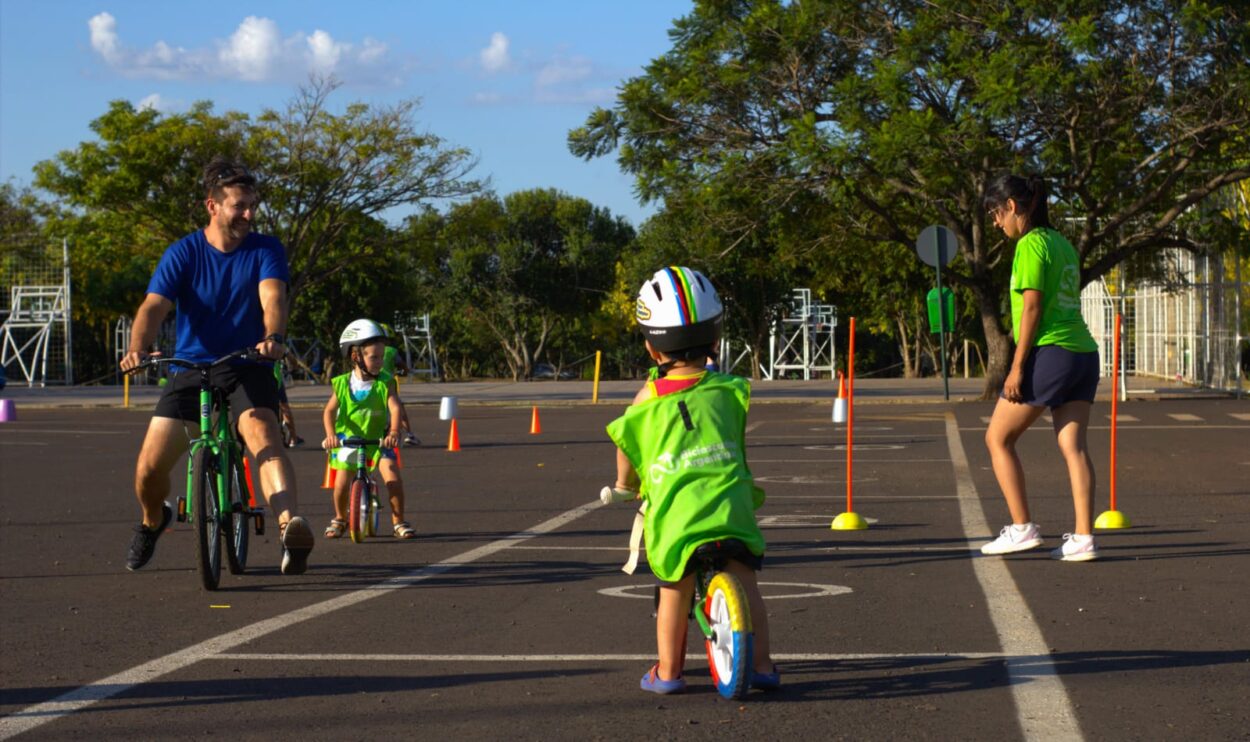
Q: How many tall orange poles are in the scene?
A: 2